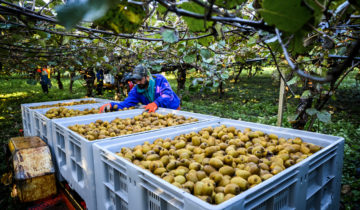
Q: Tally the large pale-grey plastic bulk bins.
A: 4